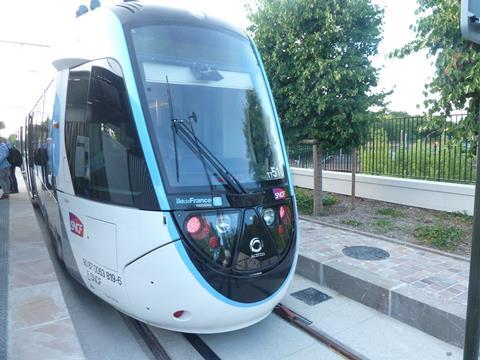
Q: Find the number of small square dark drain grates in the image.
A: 1